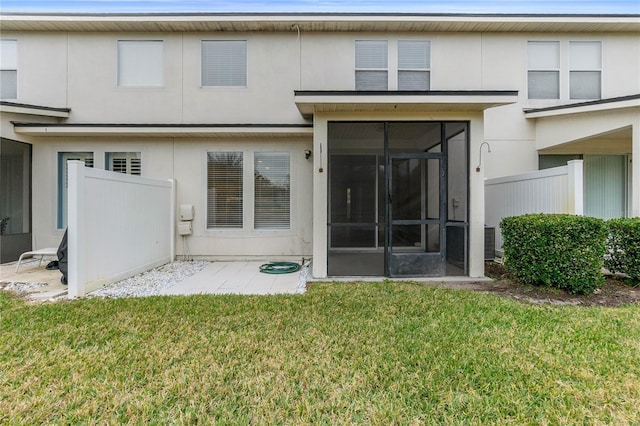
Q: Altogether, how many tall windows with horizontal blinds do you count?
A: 2